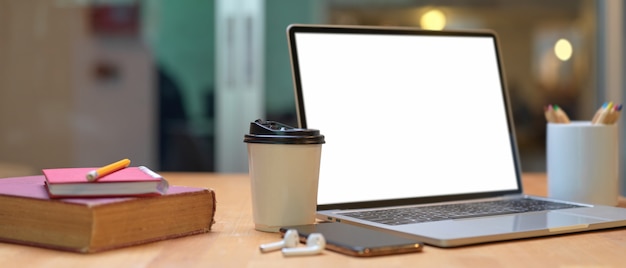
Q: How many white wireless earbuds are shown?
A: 2